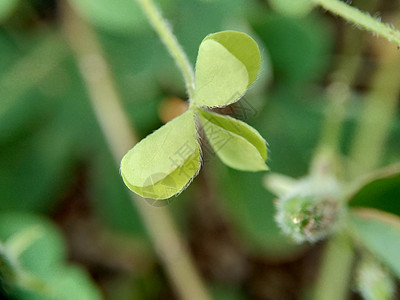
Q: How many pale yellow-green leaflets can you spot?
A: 3